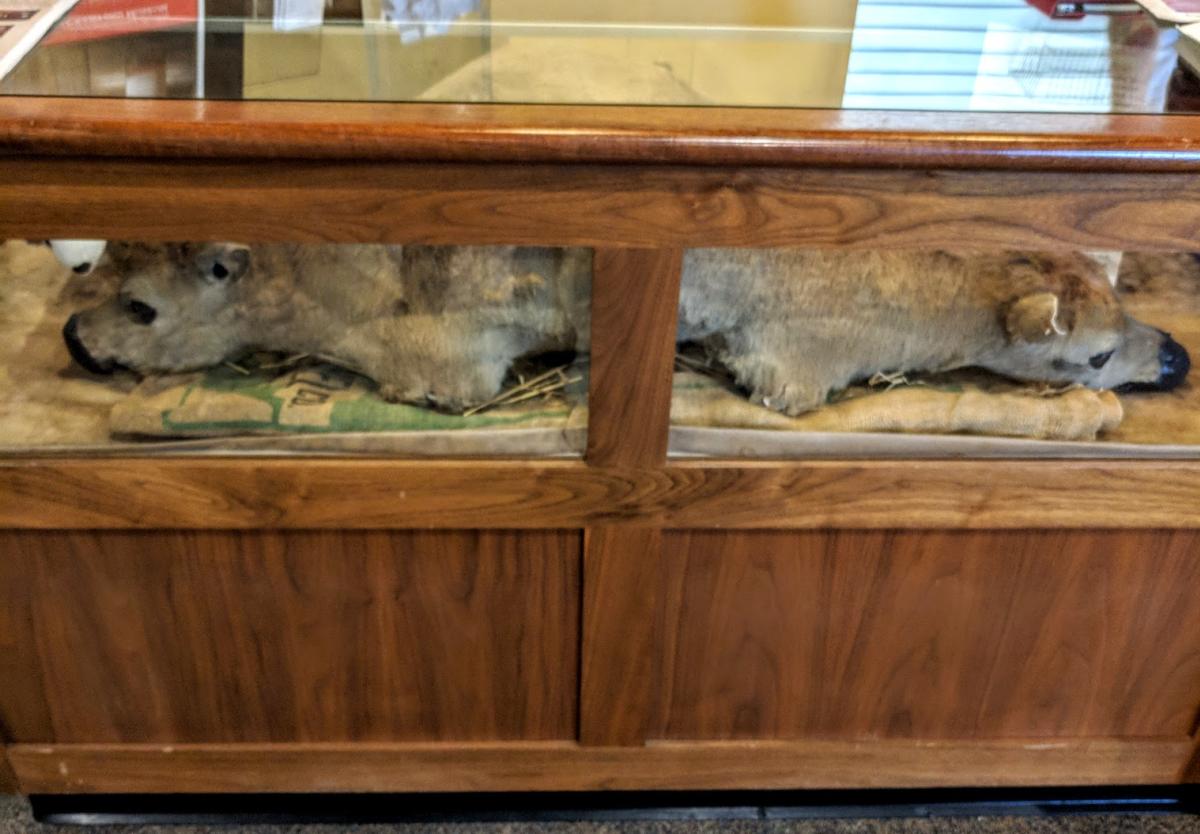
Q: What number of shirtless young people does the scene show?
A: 0